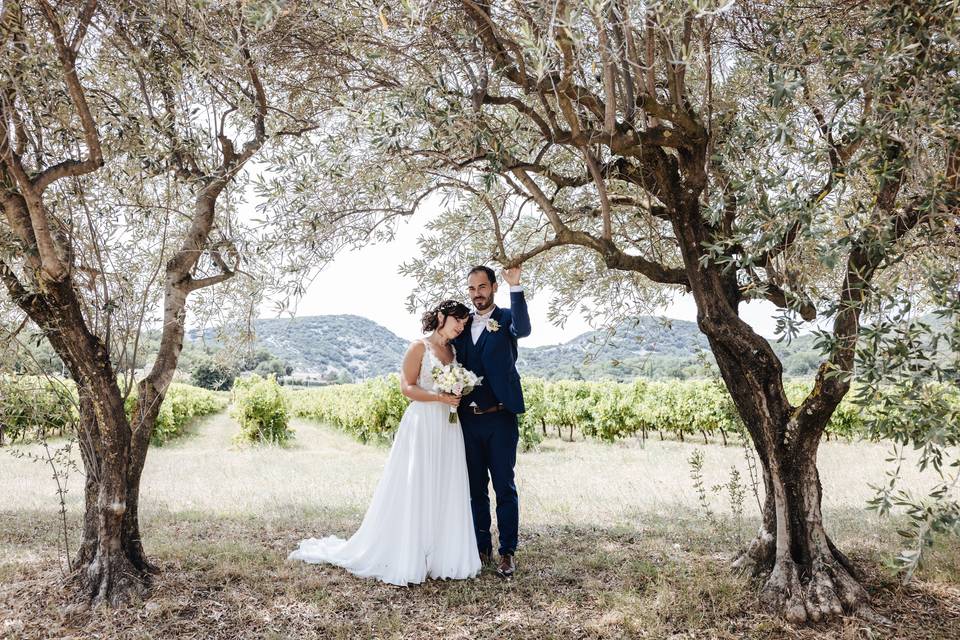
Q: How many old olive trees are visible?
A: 2